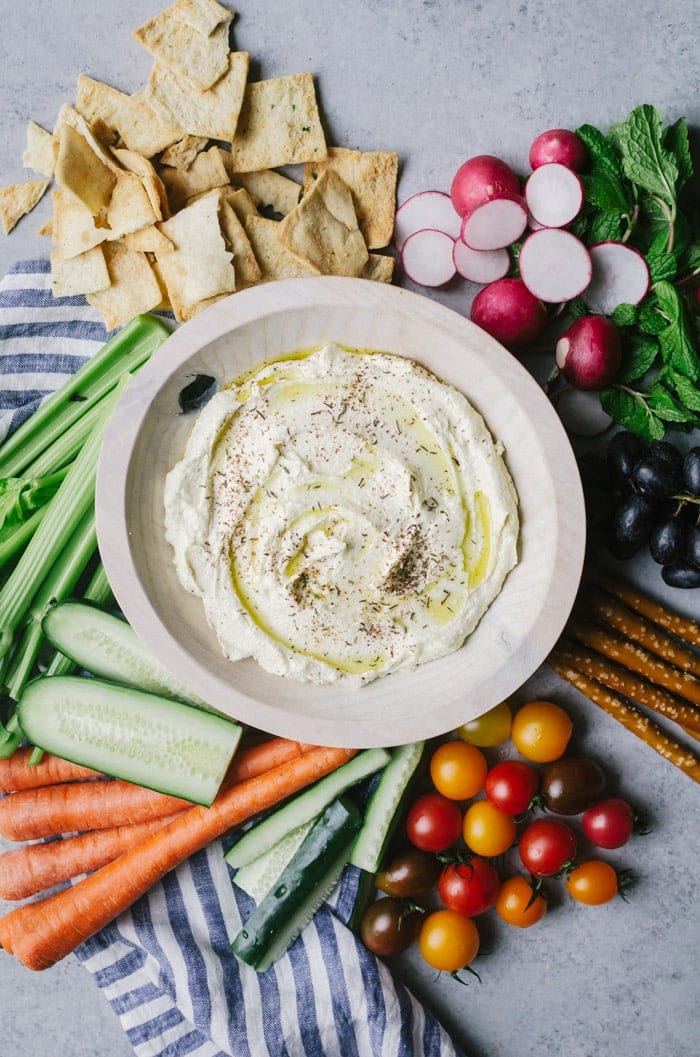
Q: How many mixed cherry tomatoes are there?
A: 15